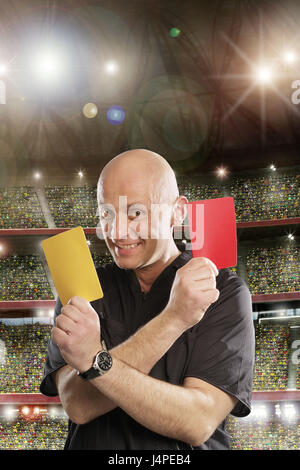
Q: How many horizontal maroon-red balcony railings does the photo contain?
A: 3